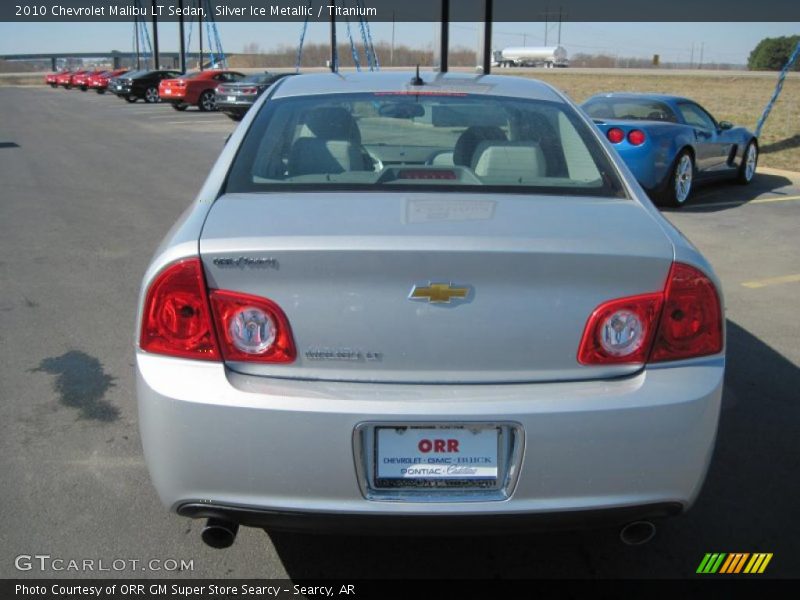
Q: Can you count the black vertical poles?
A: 7